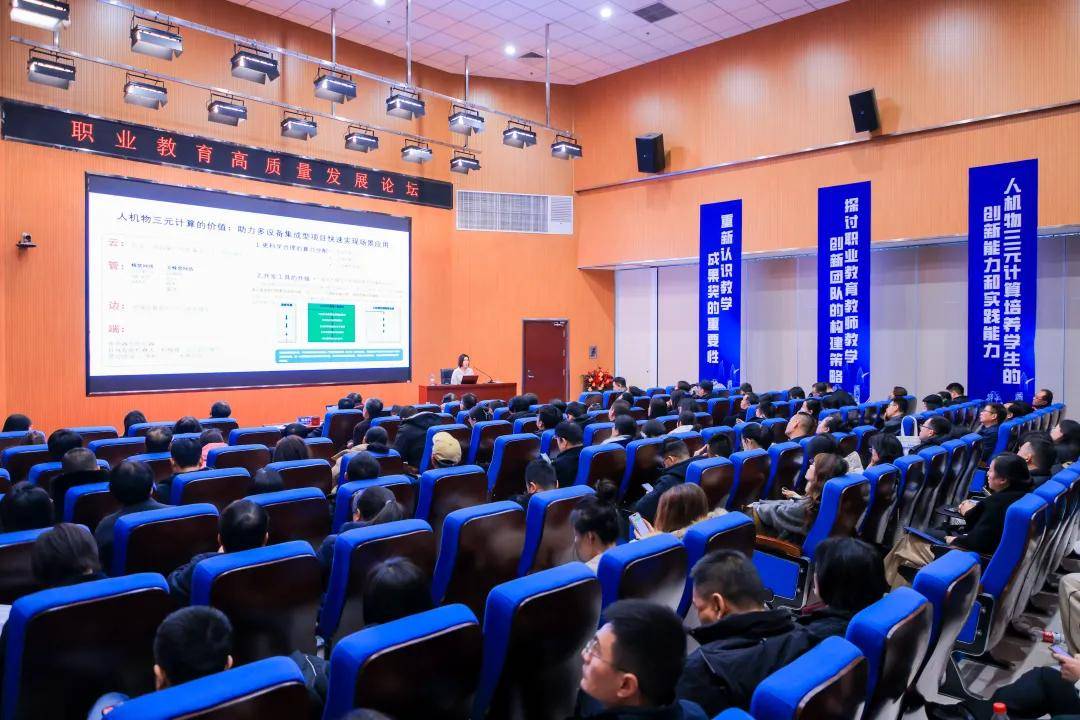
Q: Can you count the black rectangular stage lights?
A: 15